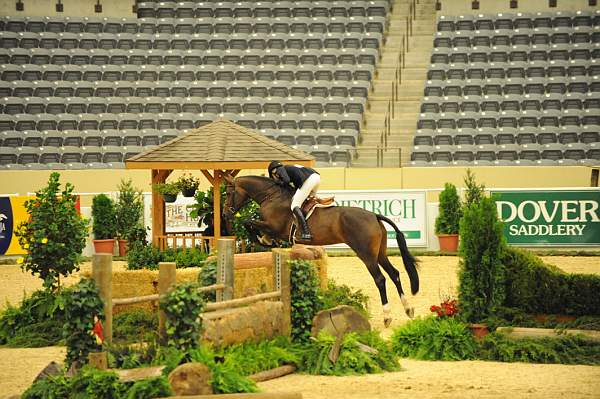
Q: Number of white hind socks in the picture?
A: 2